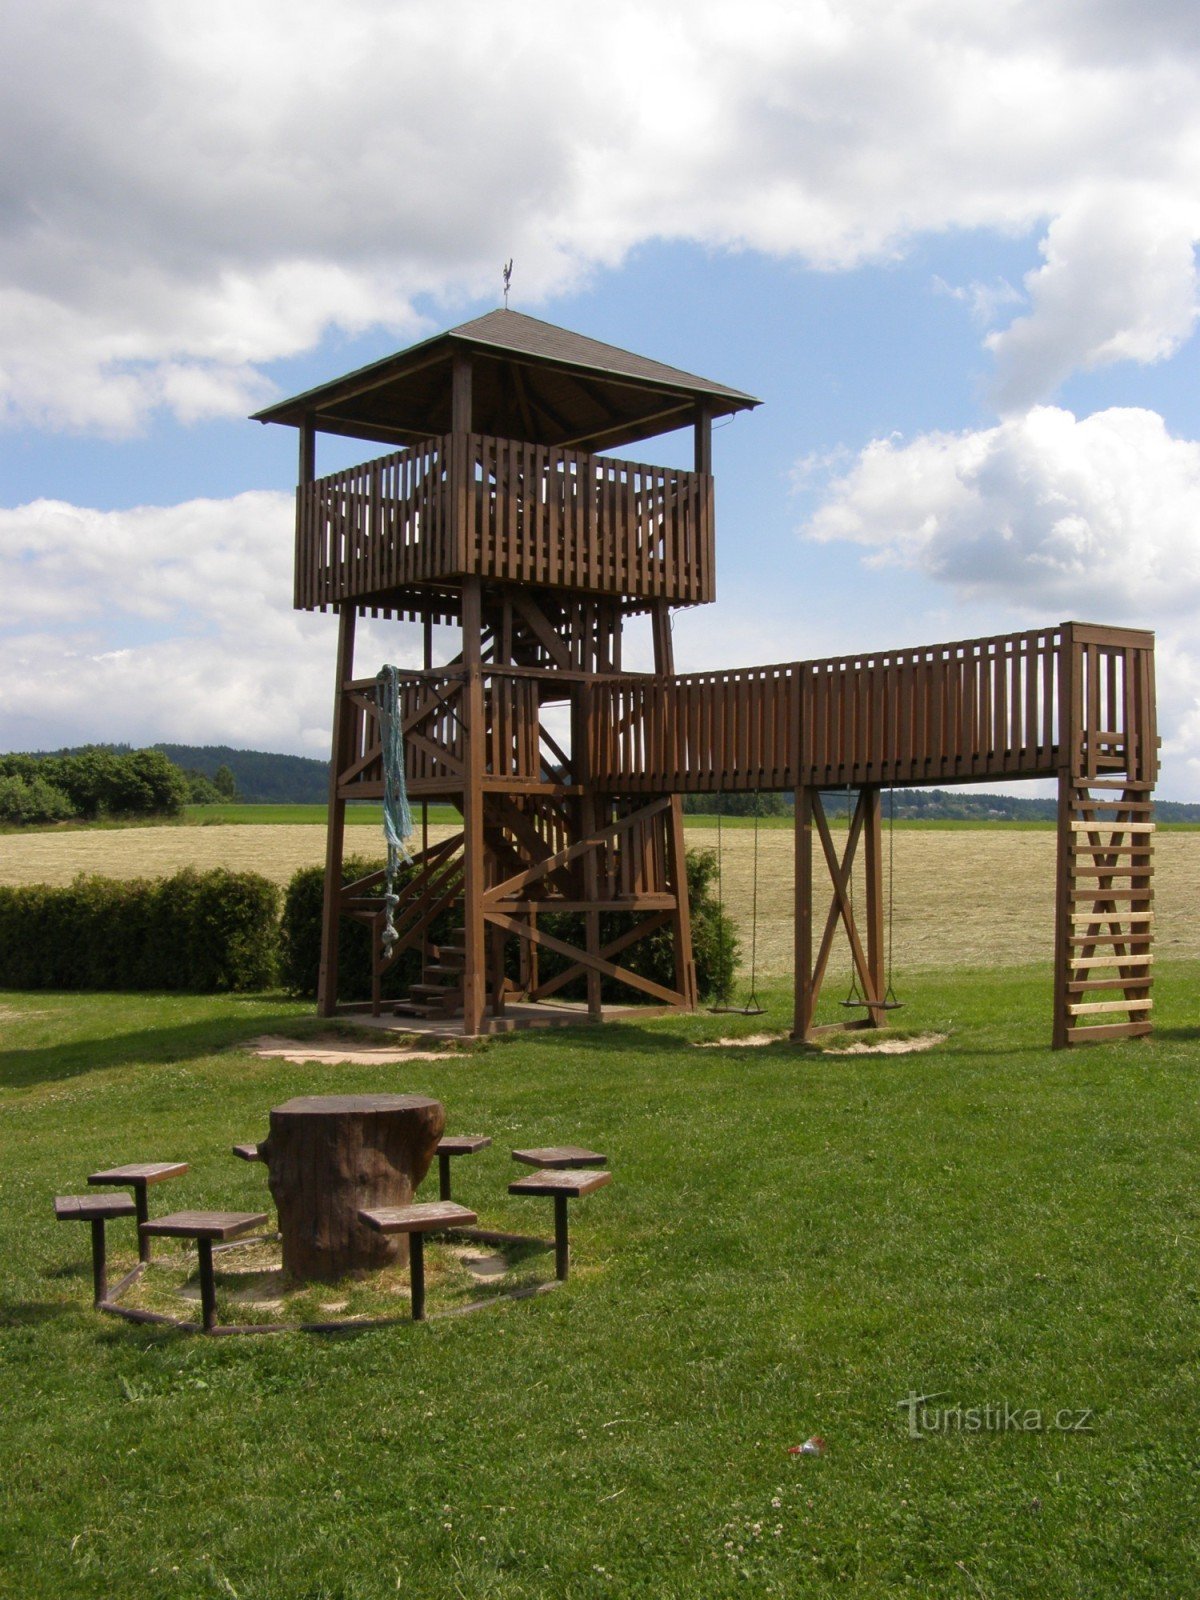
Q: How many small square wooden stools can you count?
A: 8